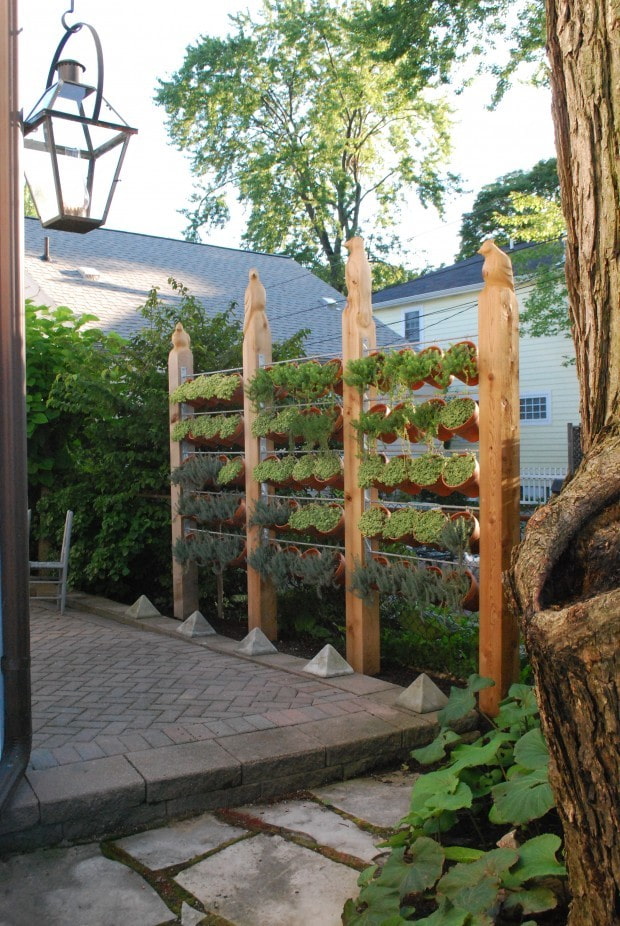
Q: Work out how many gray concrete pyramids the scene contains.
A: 5